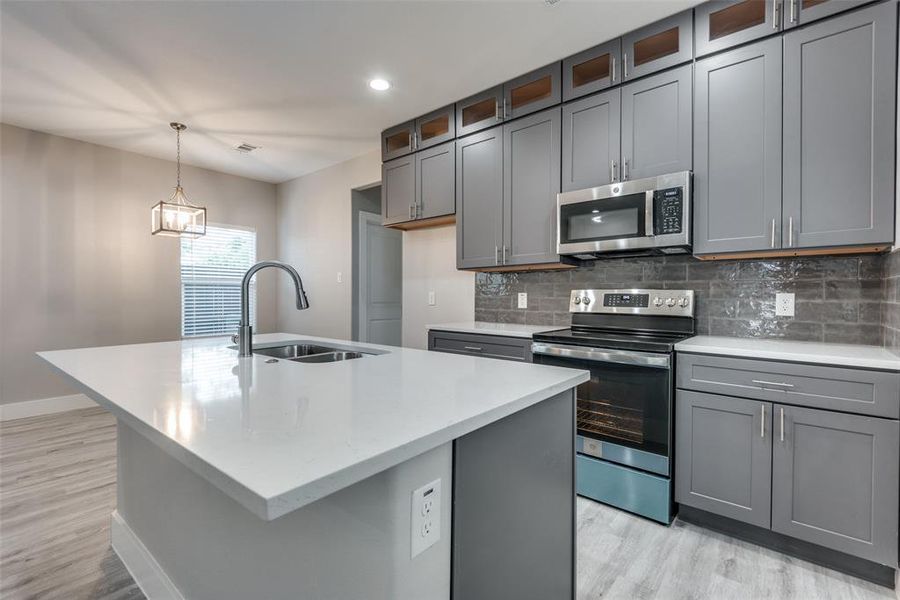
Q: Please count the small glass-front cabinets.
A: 8